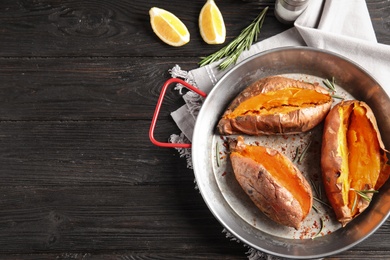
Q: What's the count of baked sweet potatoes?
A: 3